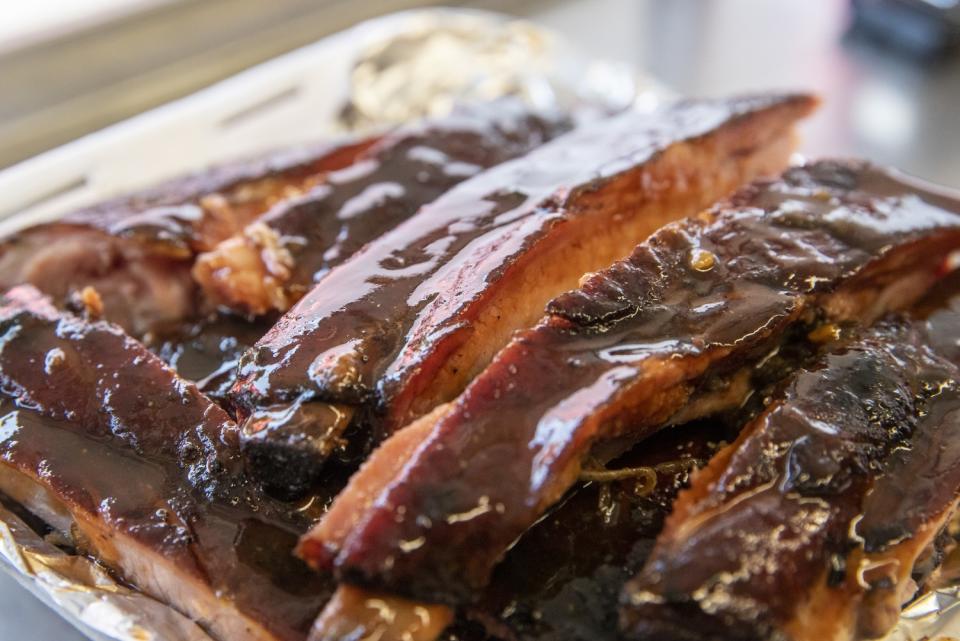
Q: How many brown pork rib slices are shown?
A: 6